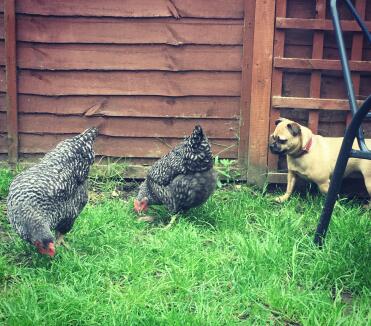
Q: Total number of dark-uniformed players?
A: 0